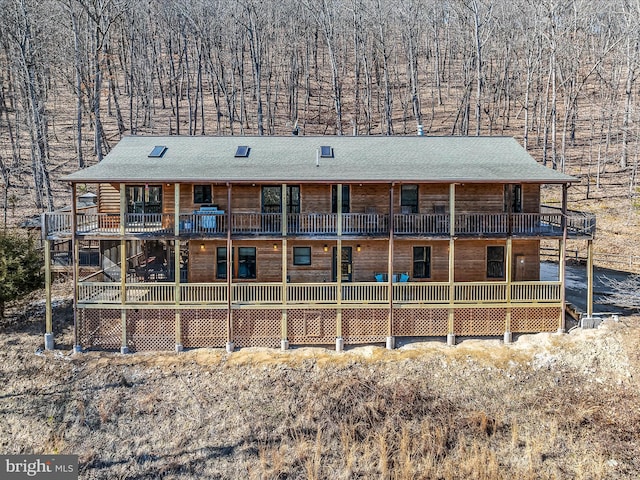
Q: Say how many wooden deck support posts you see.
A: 12